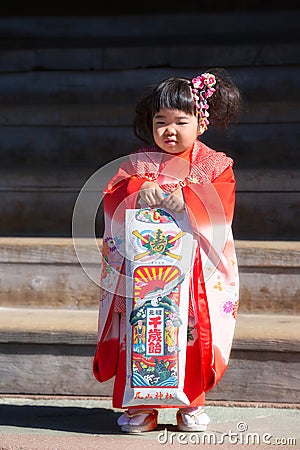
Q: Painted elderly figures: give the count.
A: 2